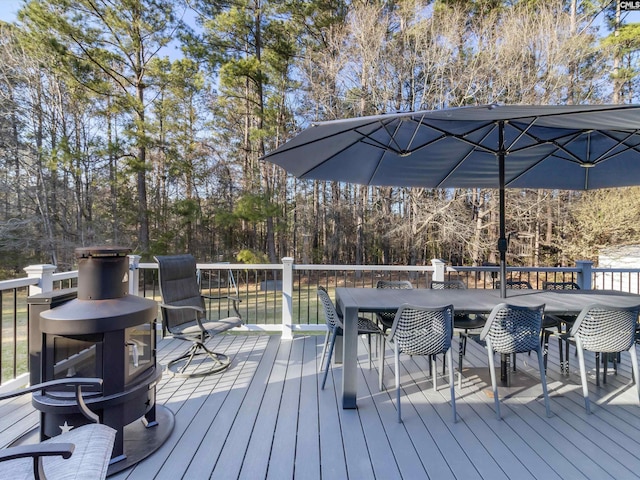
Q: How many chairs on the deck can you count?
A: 10